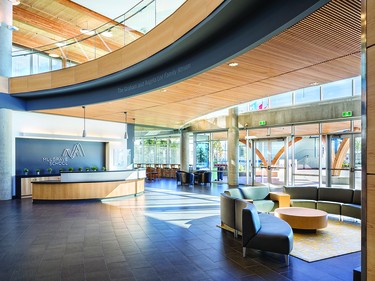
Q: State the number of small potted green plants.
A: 9